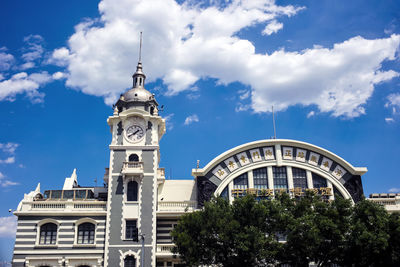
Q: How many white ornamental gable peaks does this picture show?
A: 2